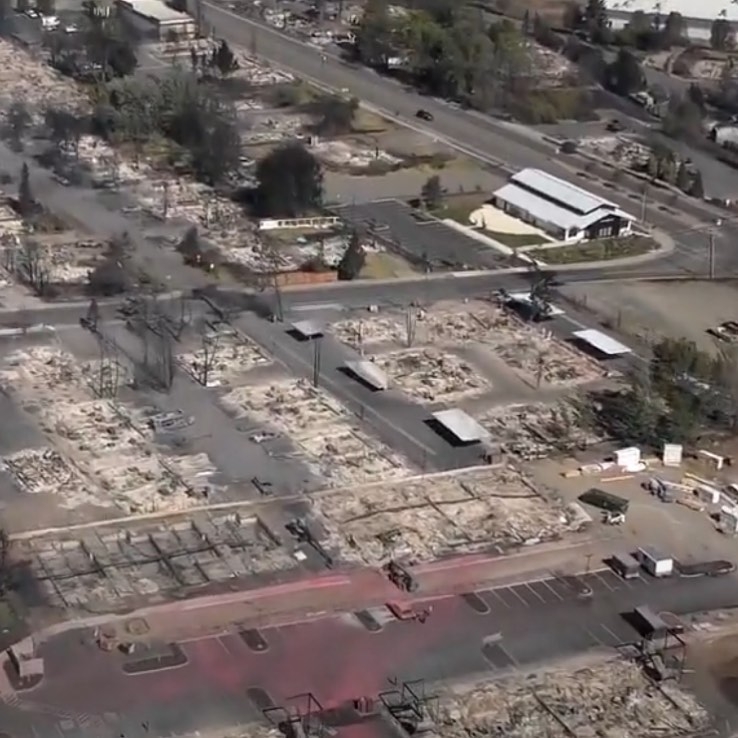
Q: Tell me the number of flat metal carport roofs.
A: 5